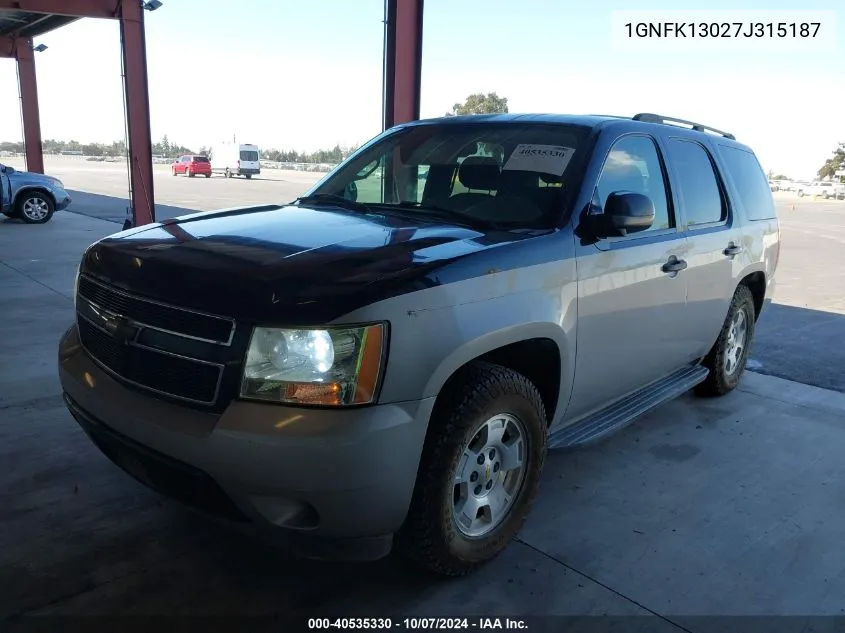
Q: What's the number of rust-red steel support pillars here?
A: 3